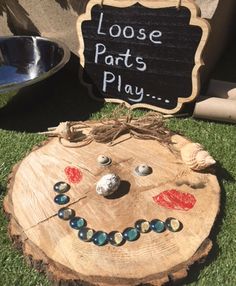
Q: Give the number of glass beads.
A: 11